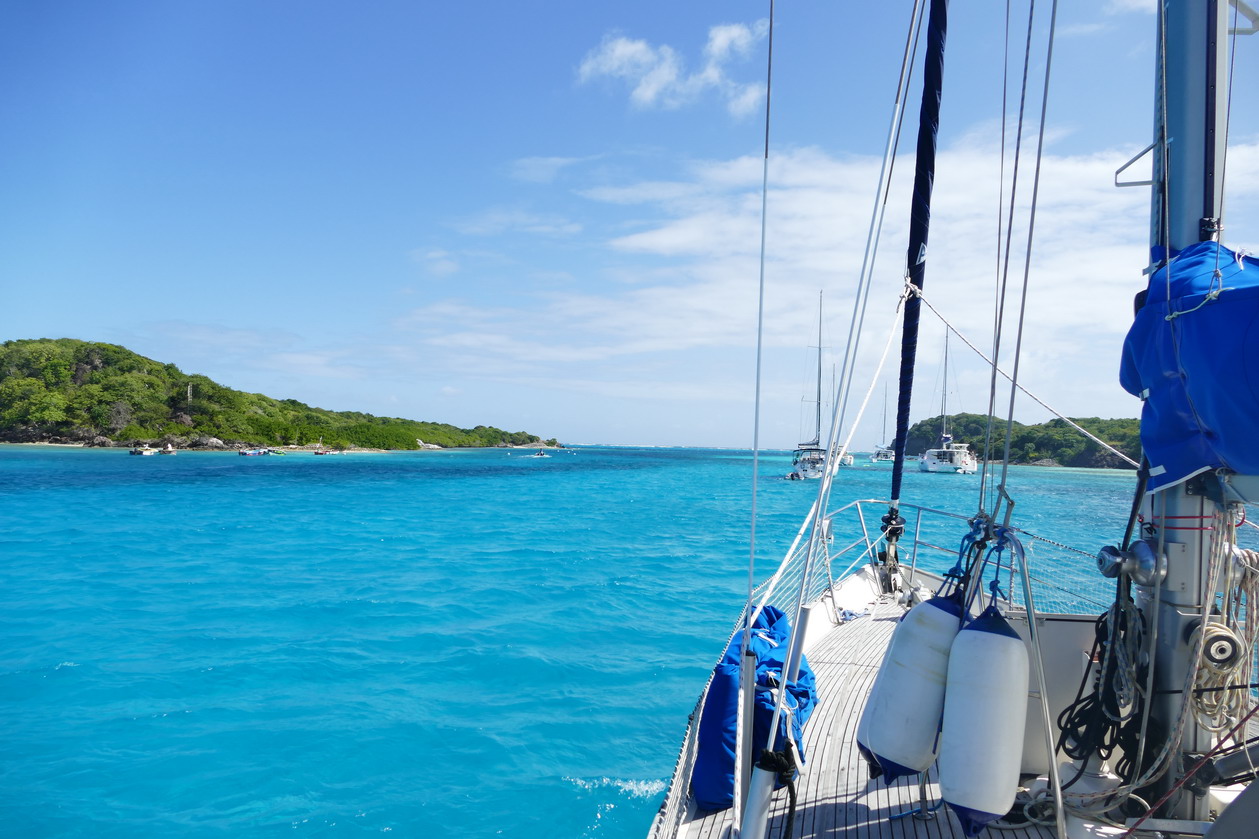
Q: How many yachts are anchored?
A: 4